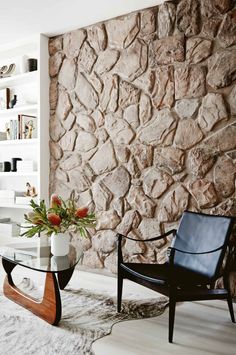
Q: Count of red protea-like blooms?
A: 3